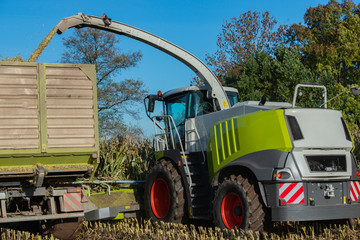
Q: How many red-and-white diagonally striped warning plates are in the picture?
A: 3